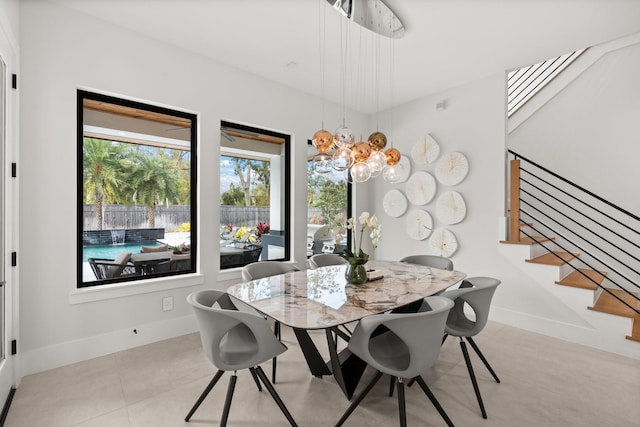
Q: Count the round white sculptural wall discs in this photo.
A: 8